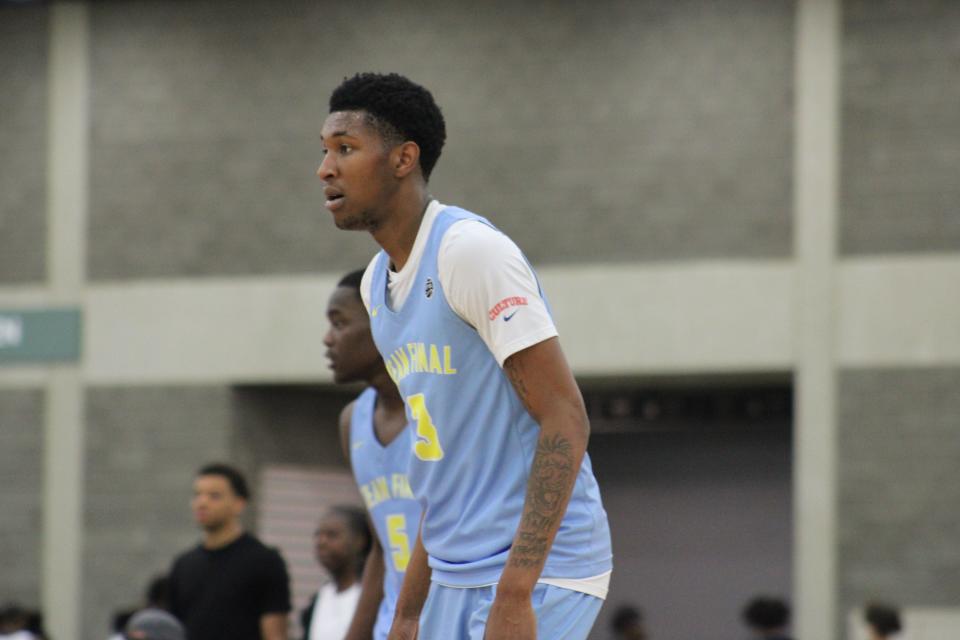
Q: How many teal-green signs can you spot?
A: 1